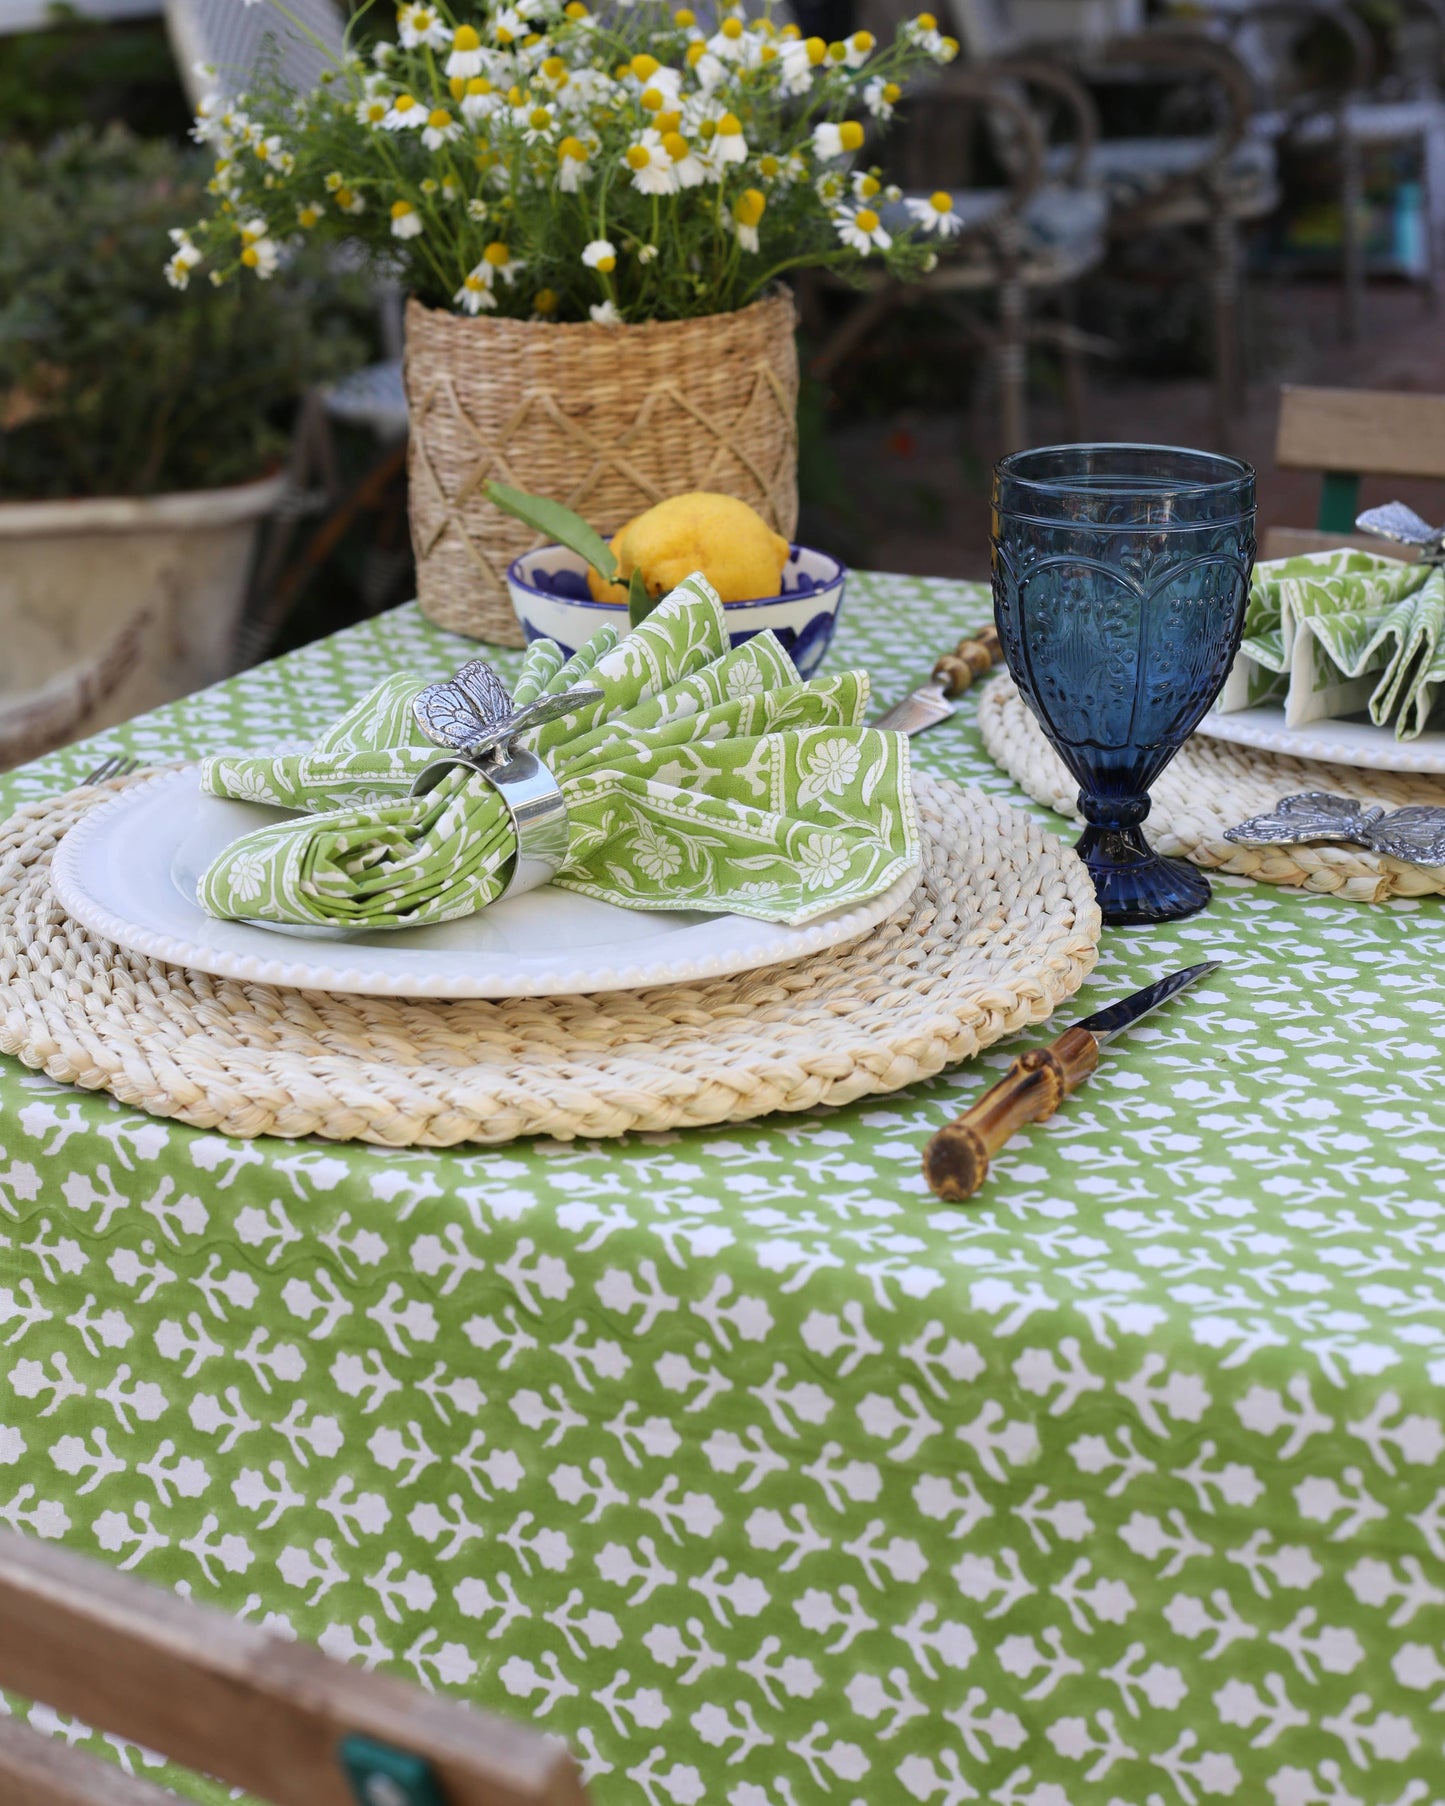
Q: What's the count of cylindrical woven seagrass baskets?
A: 1